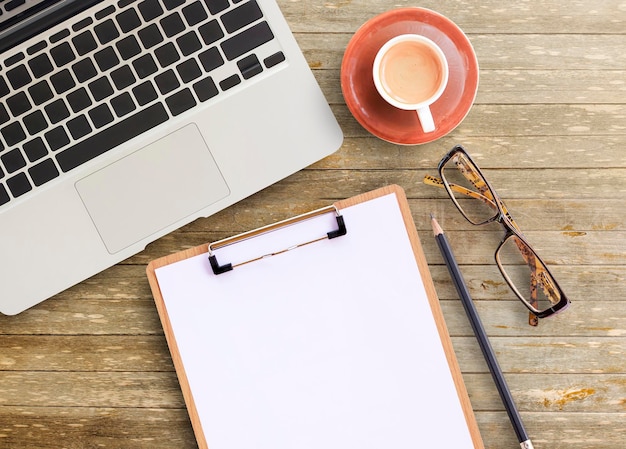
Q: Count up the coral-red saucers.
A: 1